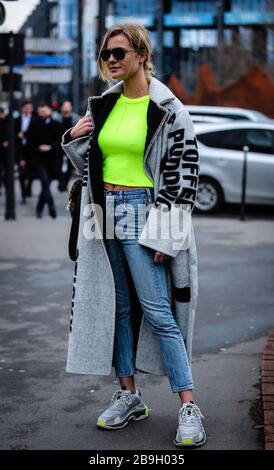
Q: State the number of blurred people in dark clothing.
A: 4